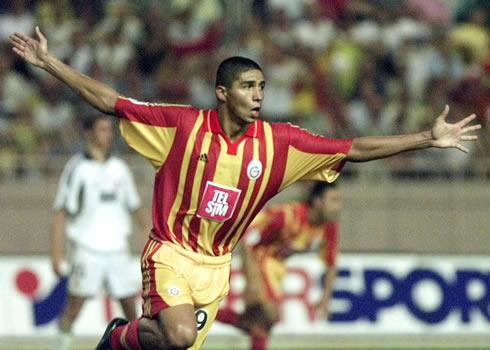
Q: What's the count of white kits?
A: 1